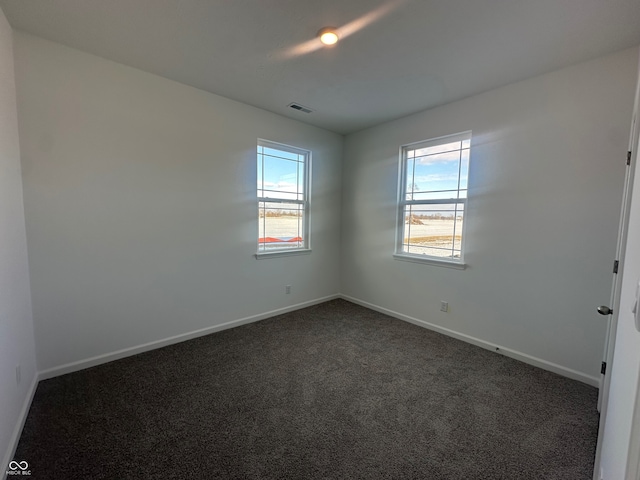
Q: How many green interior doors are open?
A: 0